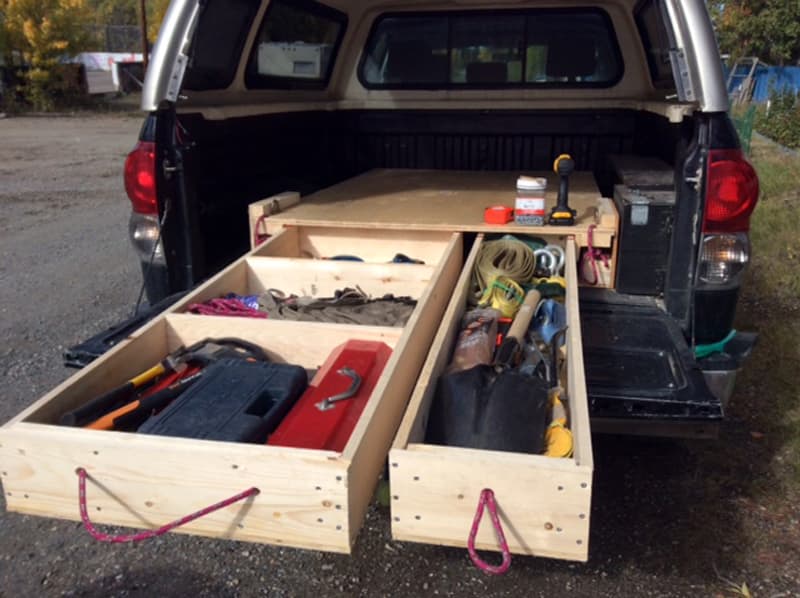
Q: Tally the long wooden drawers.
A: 2